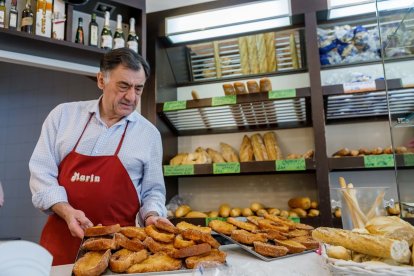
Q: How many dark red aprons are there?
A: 1